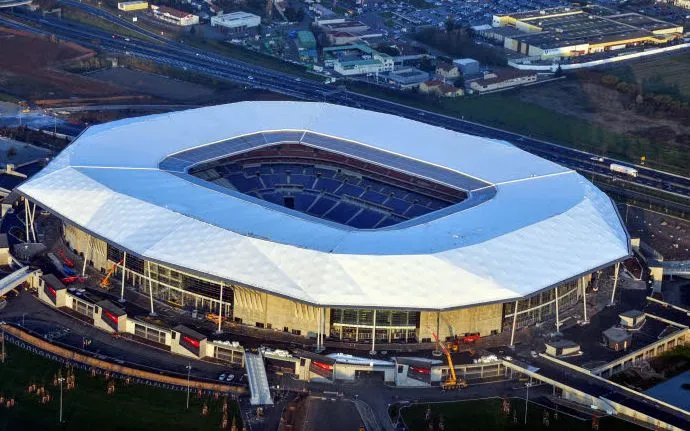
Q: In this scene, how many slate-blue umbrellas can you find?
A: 0